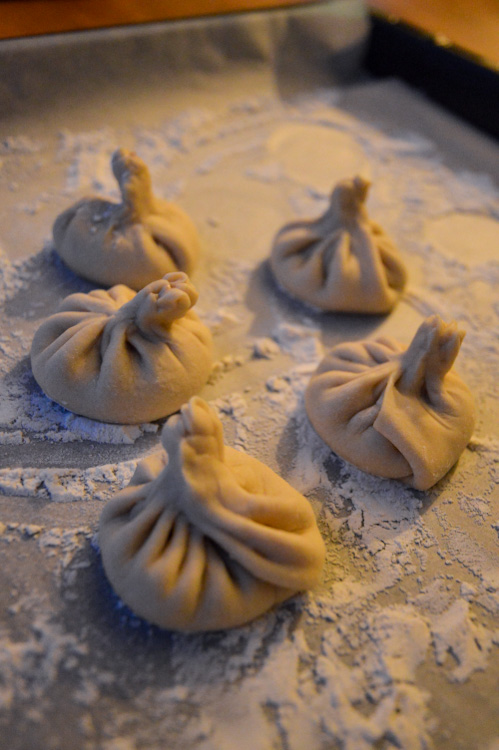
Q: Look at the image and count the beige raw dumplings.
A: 5